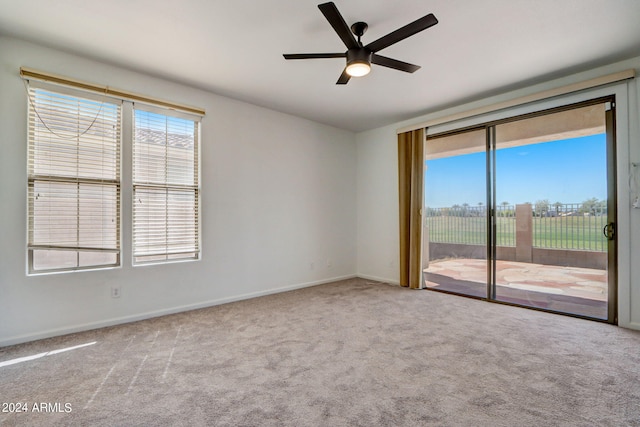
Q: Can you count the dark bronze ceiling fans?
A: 1